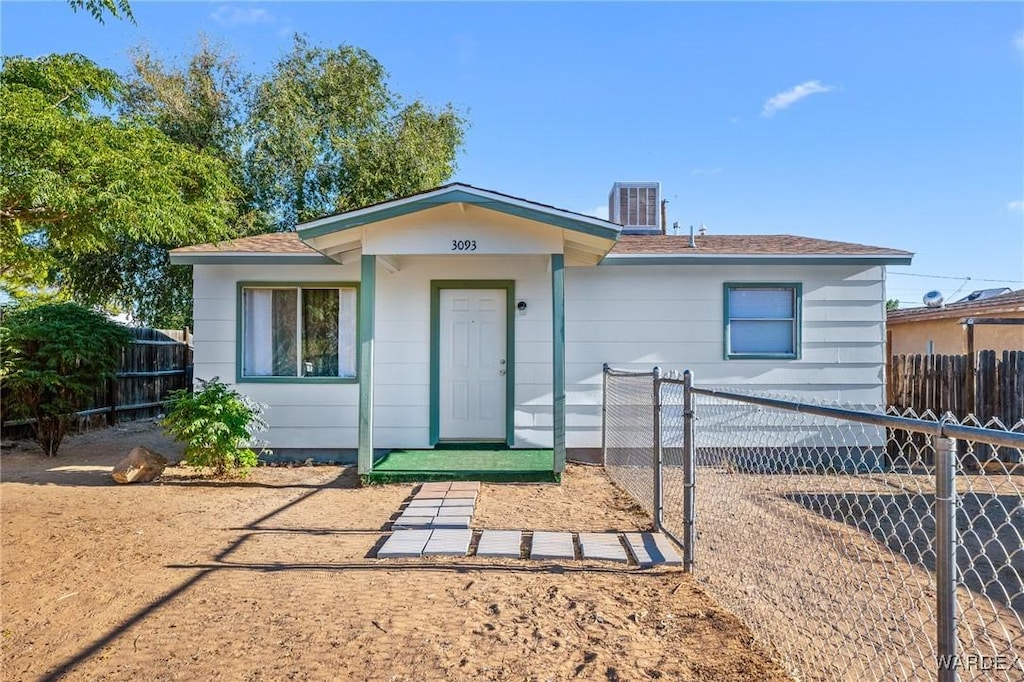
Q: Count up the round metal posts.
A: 4